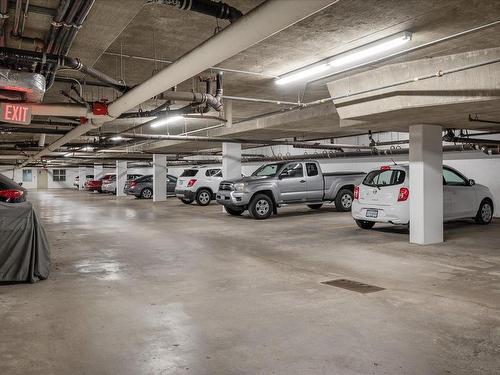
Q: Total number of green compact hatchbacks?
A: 0